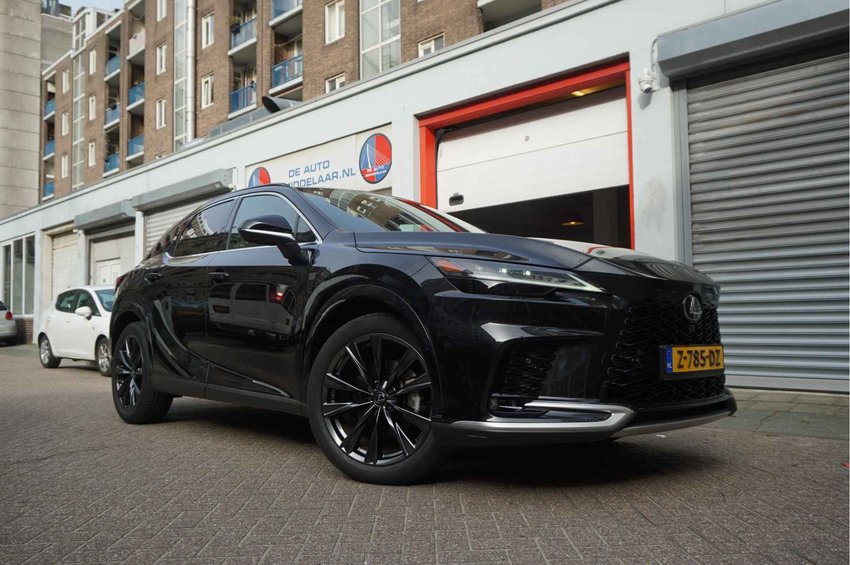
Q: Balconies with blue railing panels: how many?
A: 12